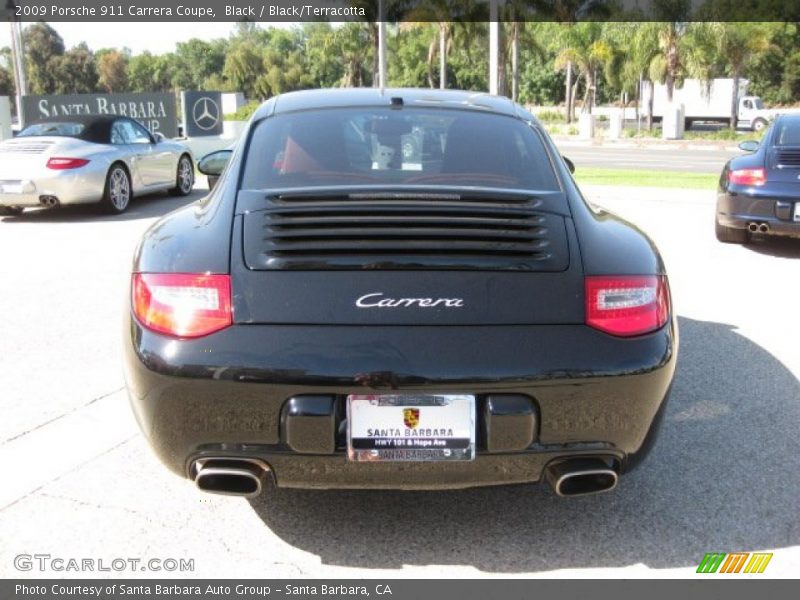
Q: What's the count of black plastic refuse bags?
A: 0